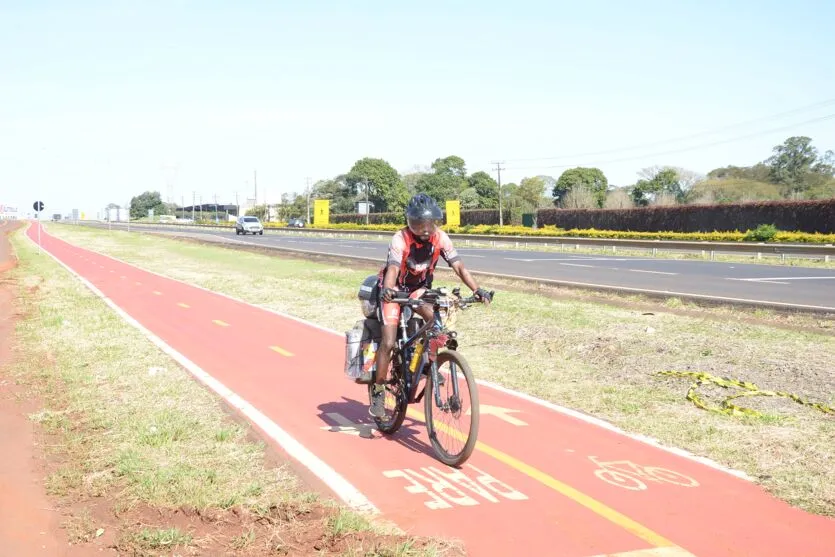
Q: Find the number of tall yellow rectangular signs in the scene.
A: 2